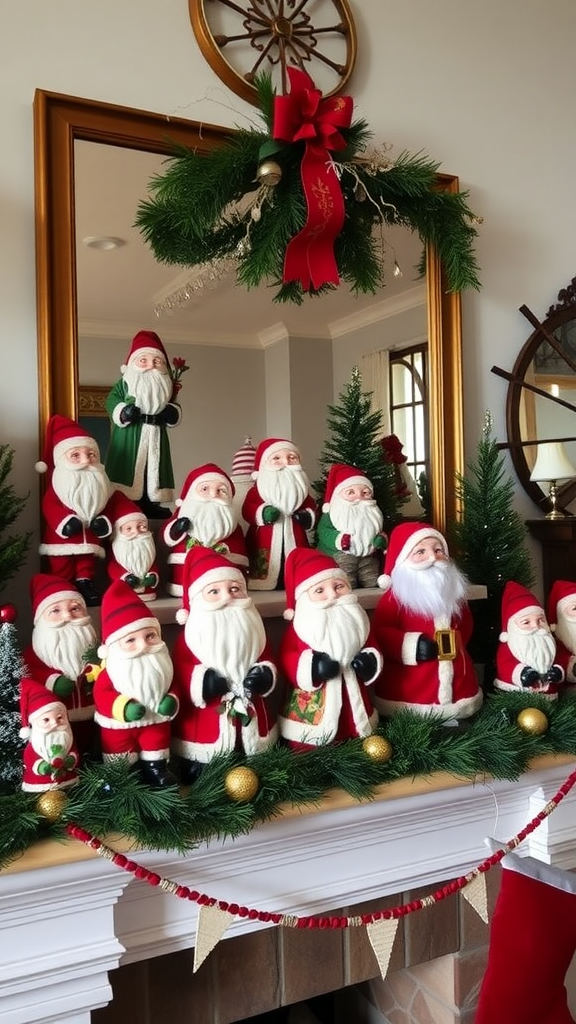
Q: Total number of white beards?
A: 14